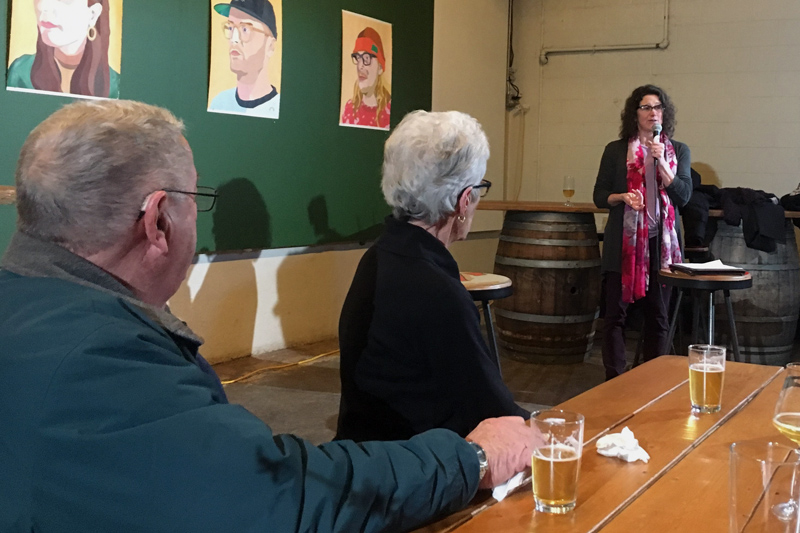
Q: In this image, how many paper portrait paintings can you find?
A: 3